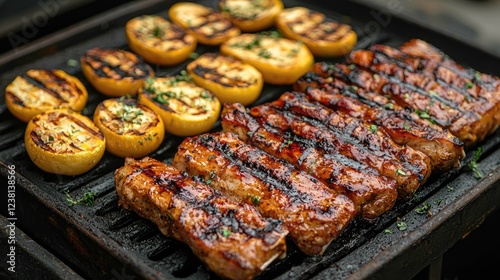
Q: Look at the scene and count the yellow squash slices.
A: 11